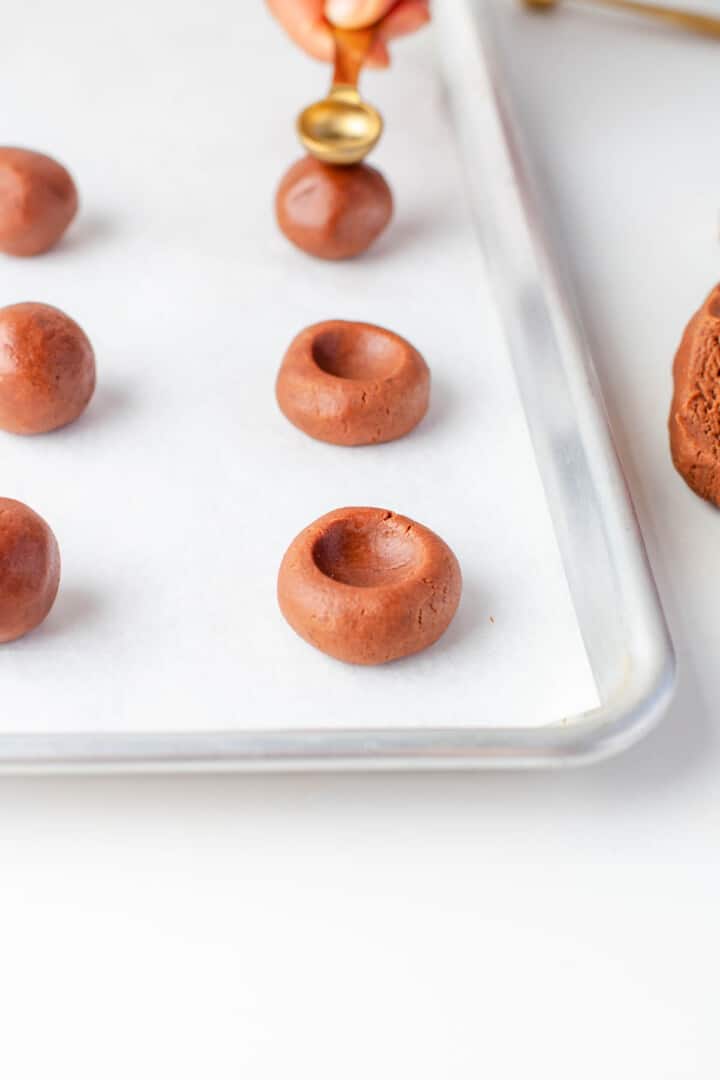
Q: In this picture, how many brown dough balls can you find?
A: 6